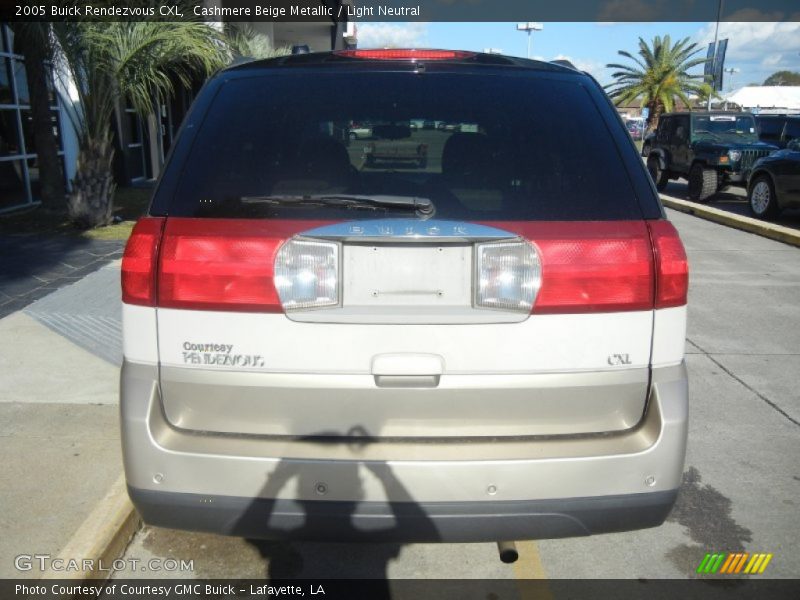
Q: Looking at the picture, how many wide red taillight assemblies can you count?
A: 2